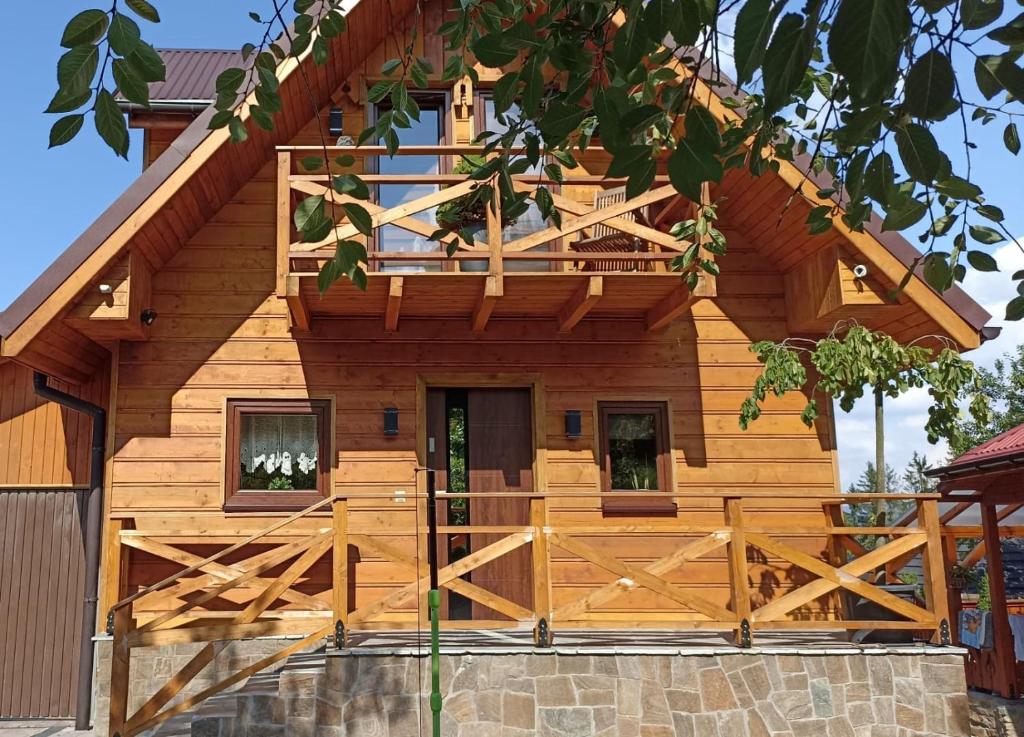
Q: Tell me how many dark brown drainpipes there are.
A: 1